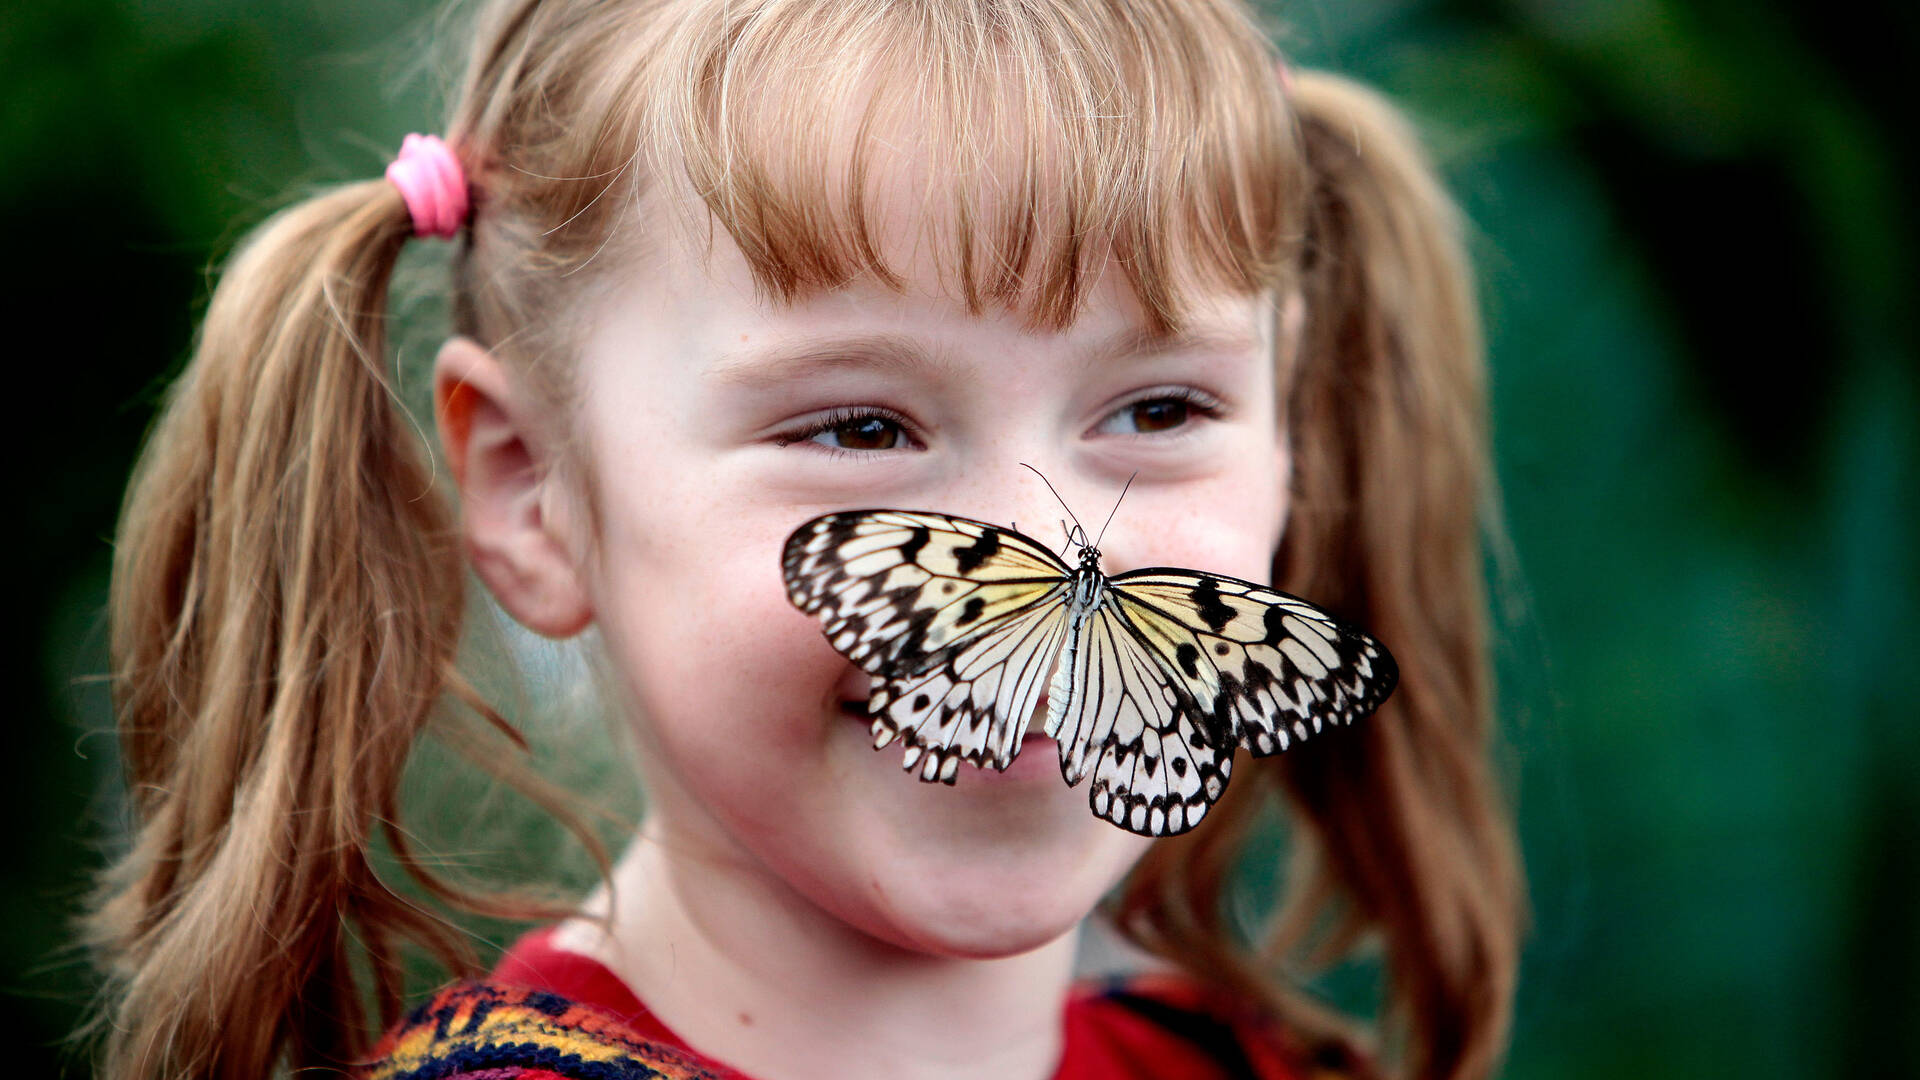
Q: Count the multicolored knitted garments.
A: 1